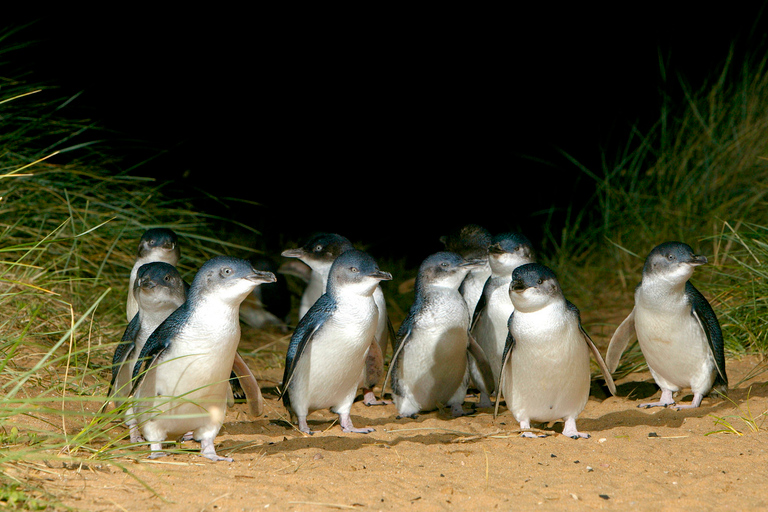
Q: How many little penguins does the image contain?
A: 11